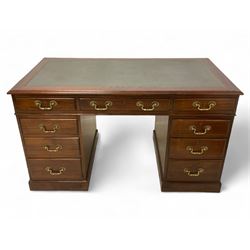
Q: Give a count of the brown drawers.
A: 9